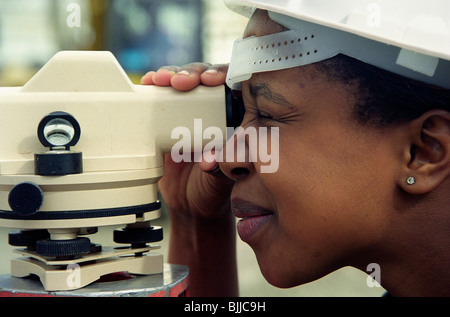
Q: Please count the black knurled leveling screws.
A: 3